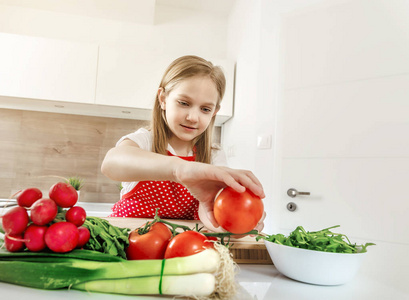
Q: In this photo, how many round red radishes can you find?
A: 9